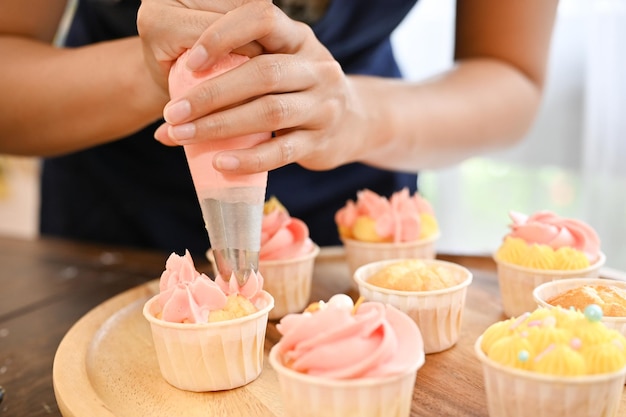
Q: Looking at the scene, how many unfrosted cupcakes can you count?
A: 2